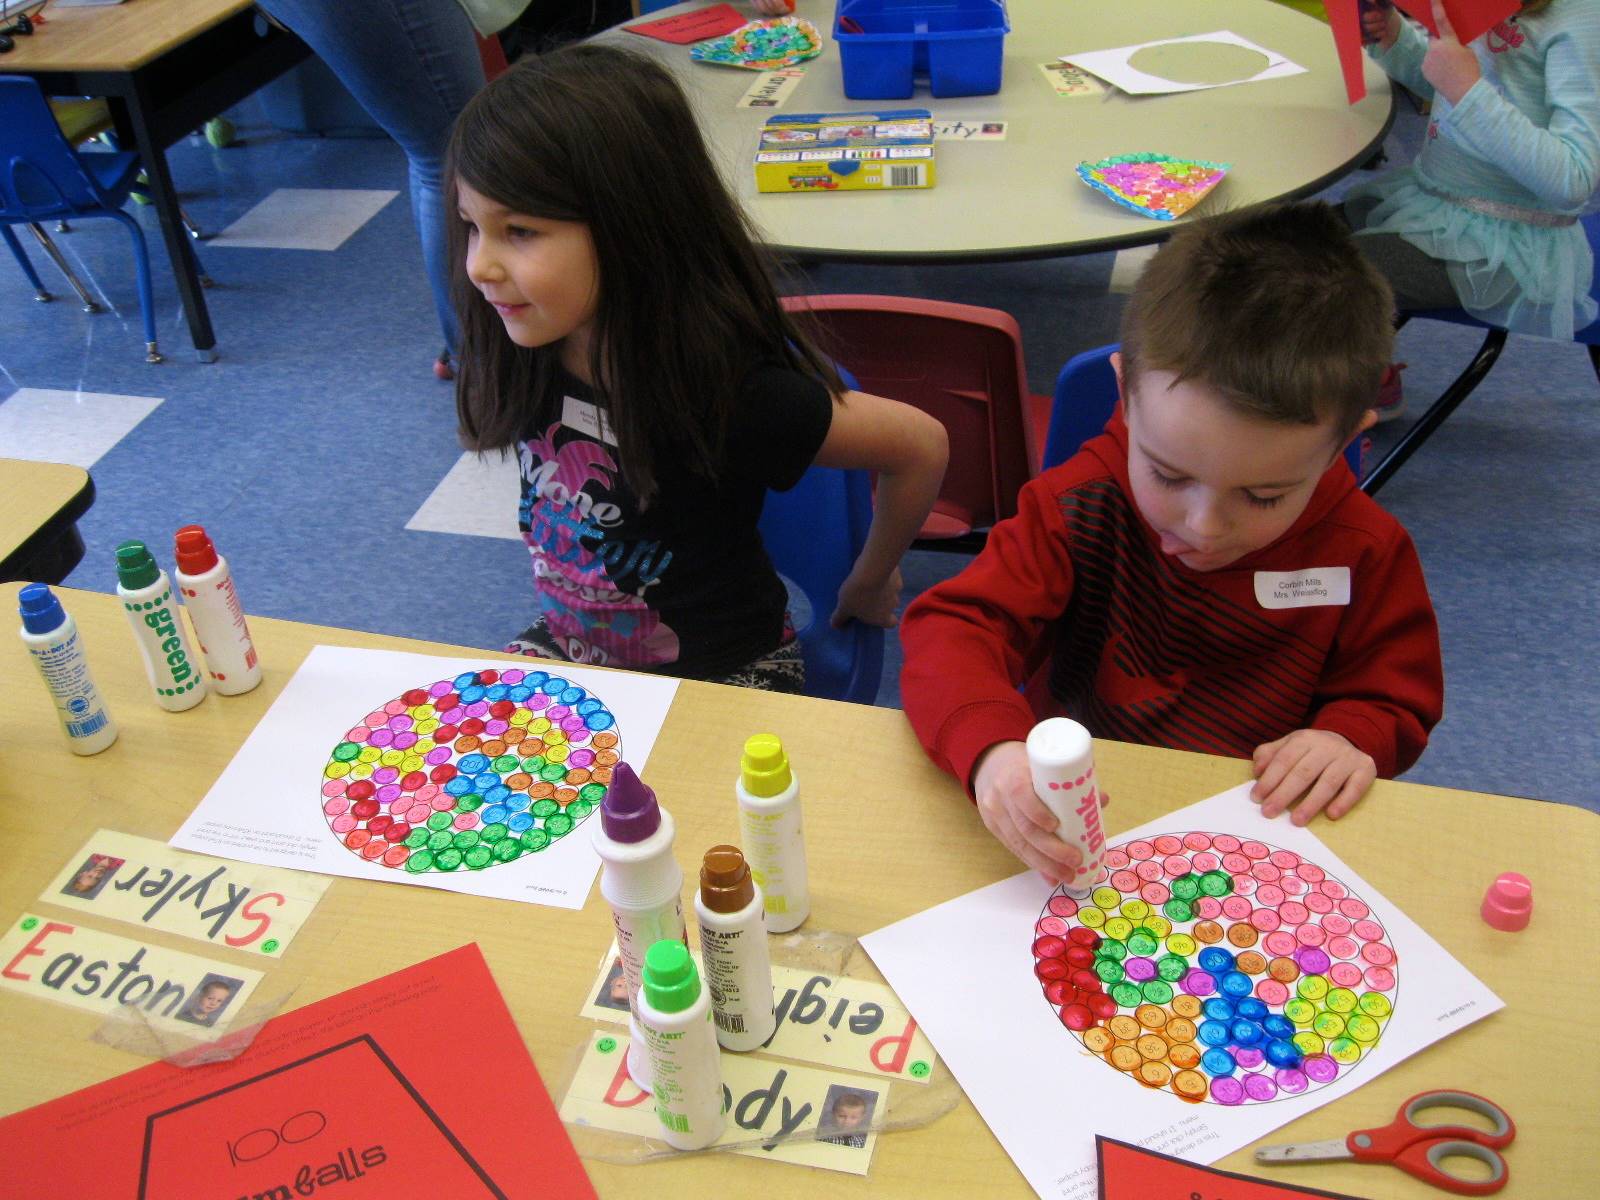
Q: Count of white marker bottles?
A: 8